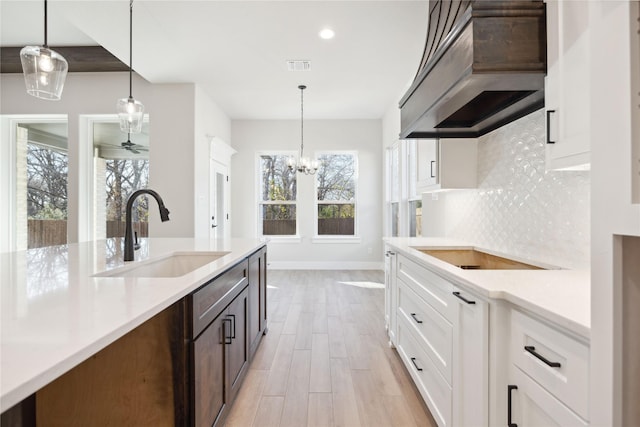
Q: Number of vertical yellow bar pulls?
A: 0